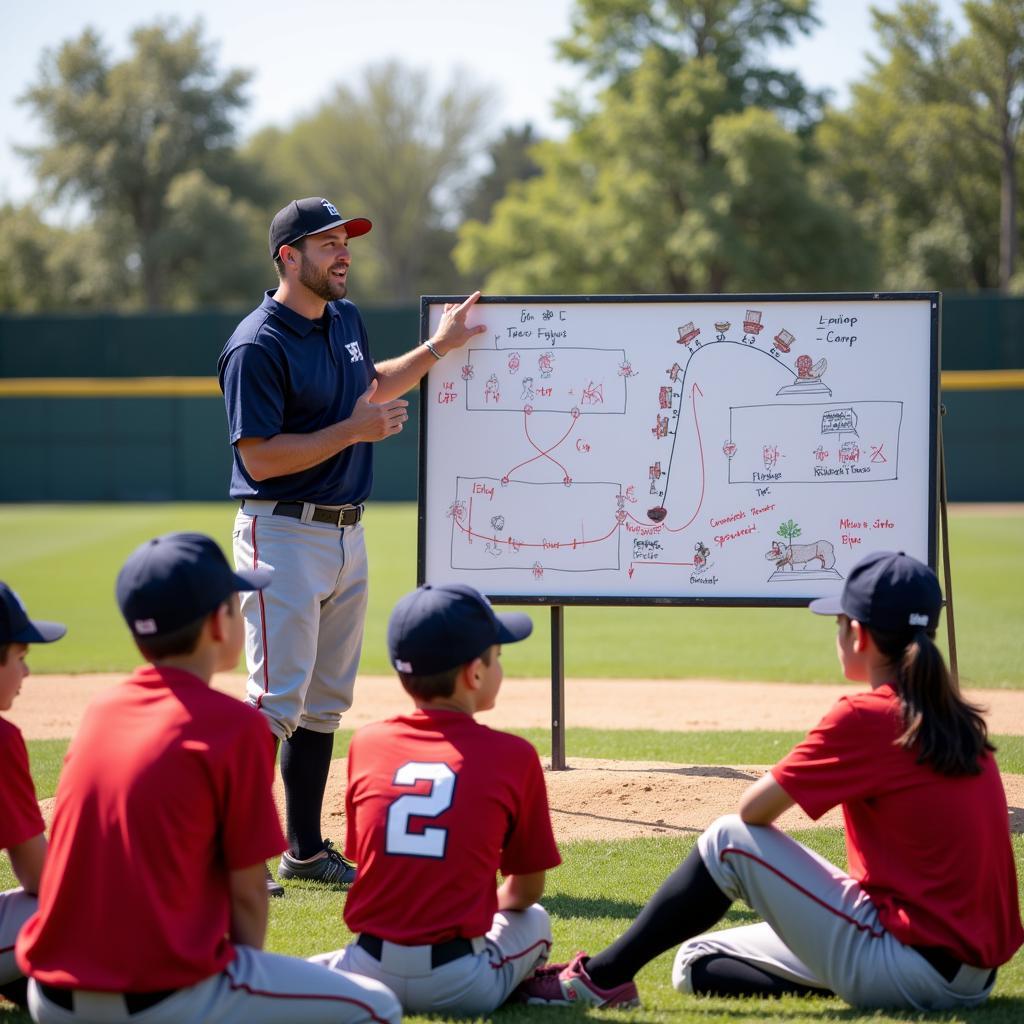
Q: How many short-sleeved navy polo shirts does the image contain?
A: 1